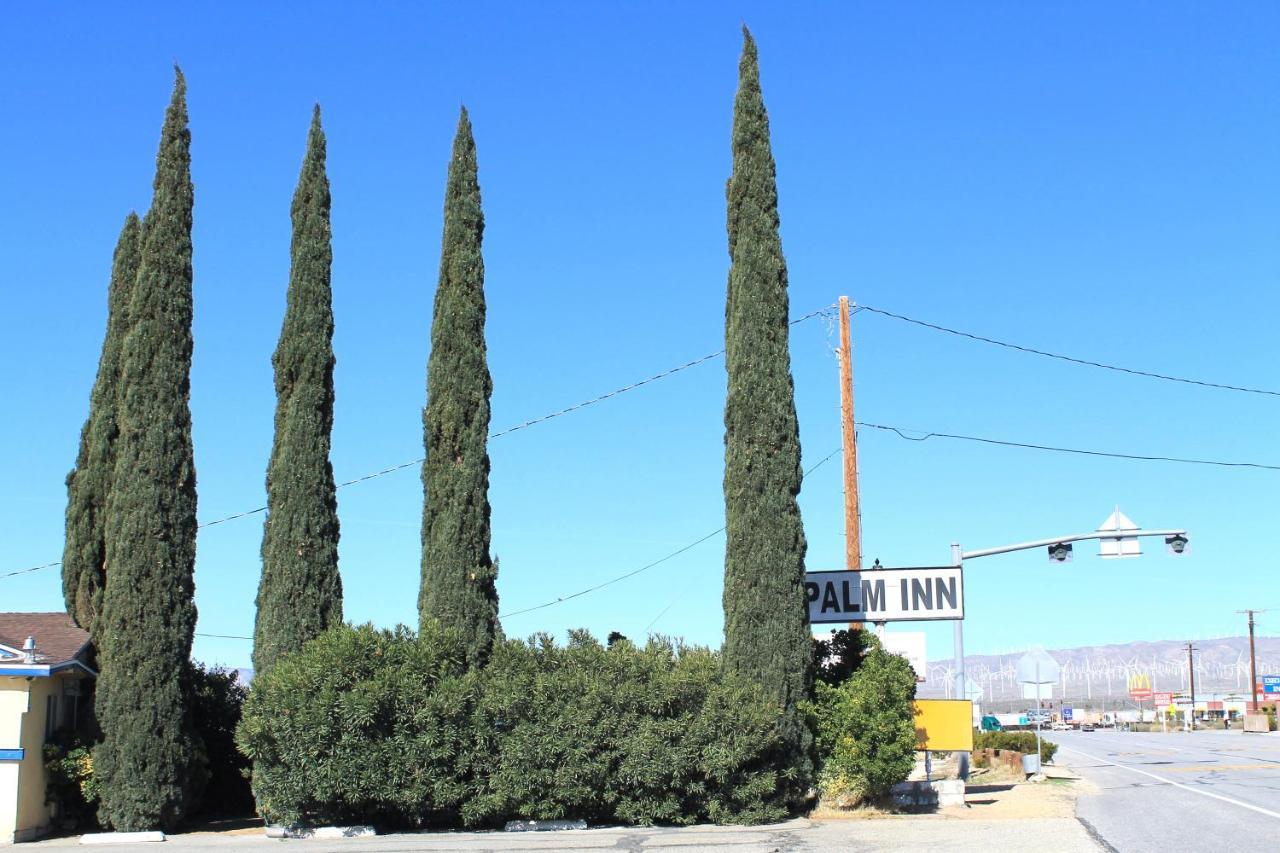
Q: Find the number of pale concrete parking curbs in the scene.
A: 3